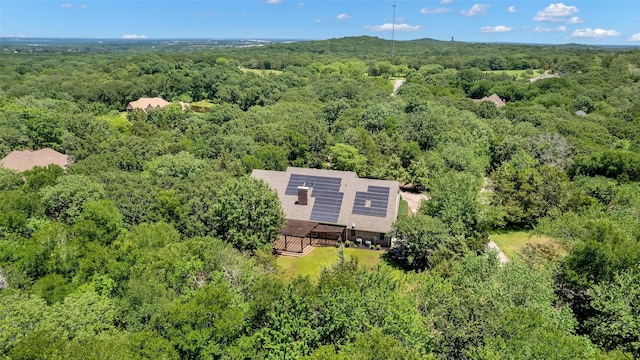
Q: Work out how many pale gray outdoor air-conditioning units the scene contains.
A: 2